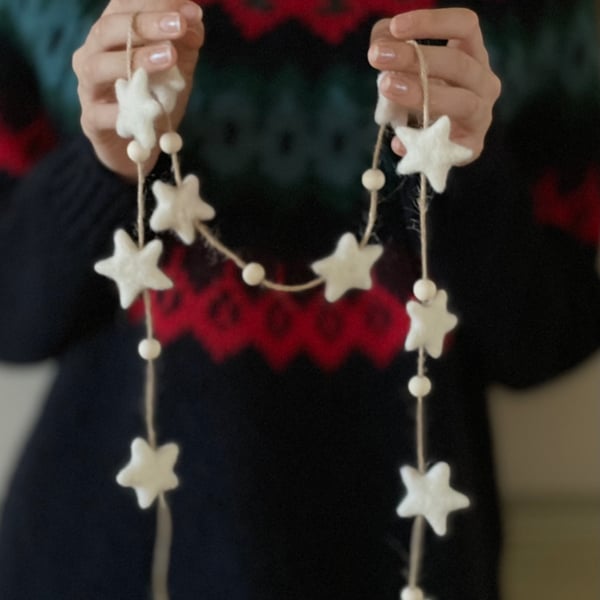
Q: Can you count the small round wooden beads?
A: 8